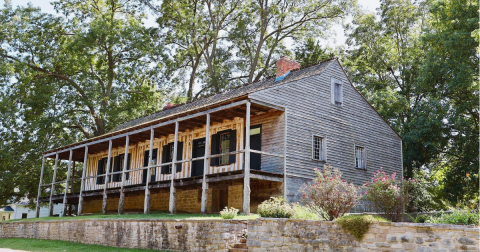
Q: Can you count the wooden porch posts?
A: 10